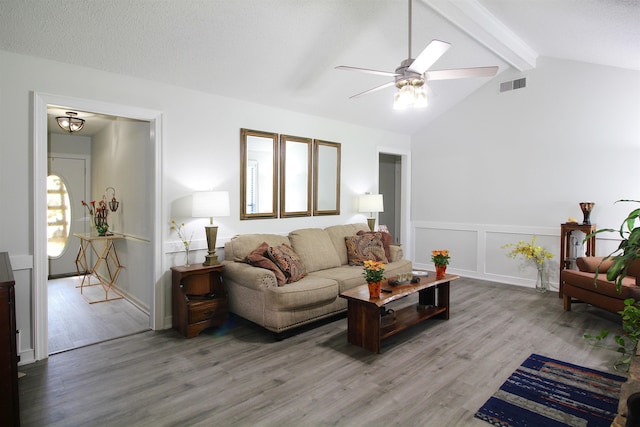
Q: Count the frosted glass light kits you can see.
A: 1